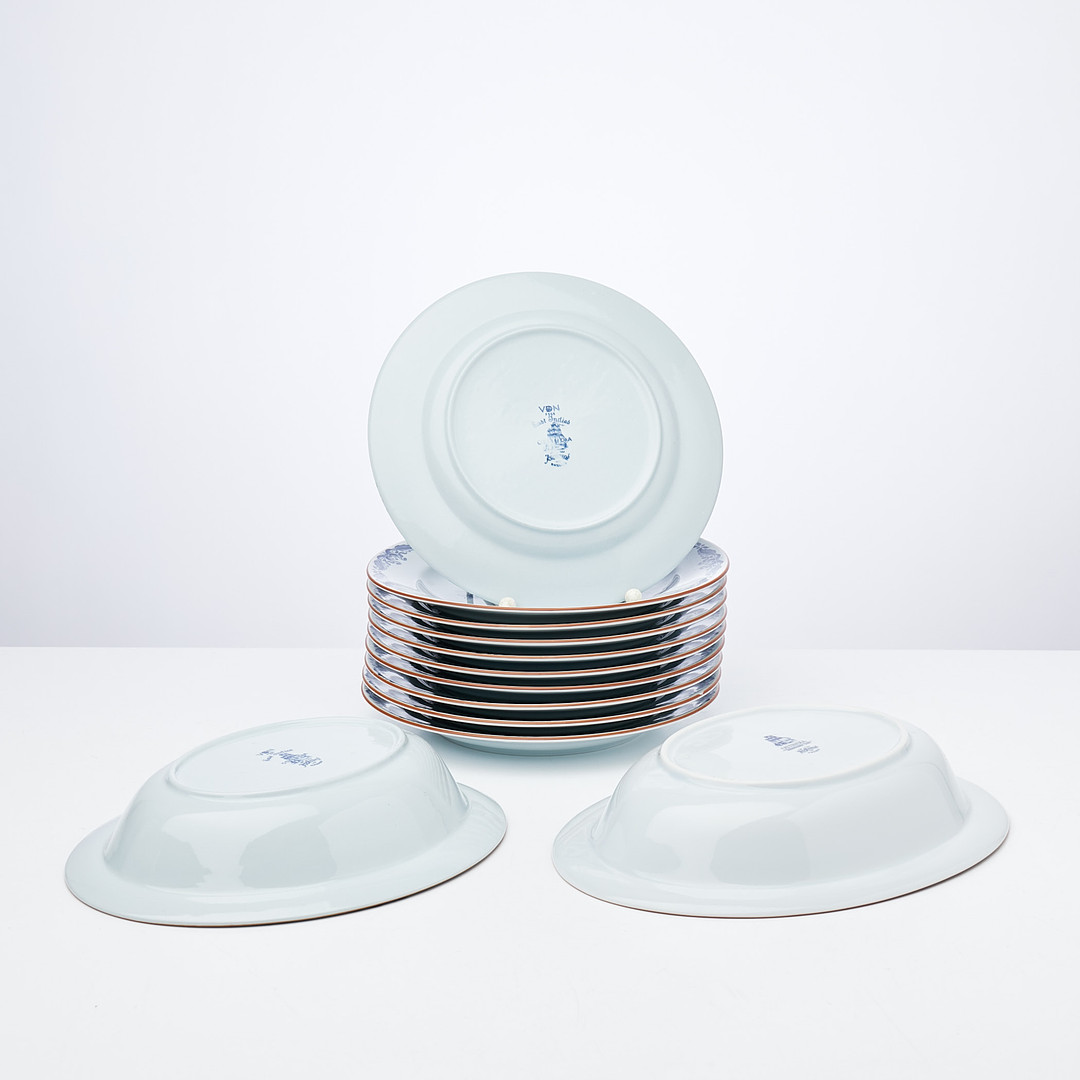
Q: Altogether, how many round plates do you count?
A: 10